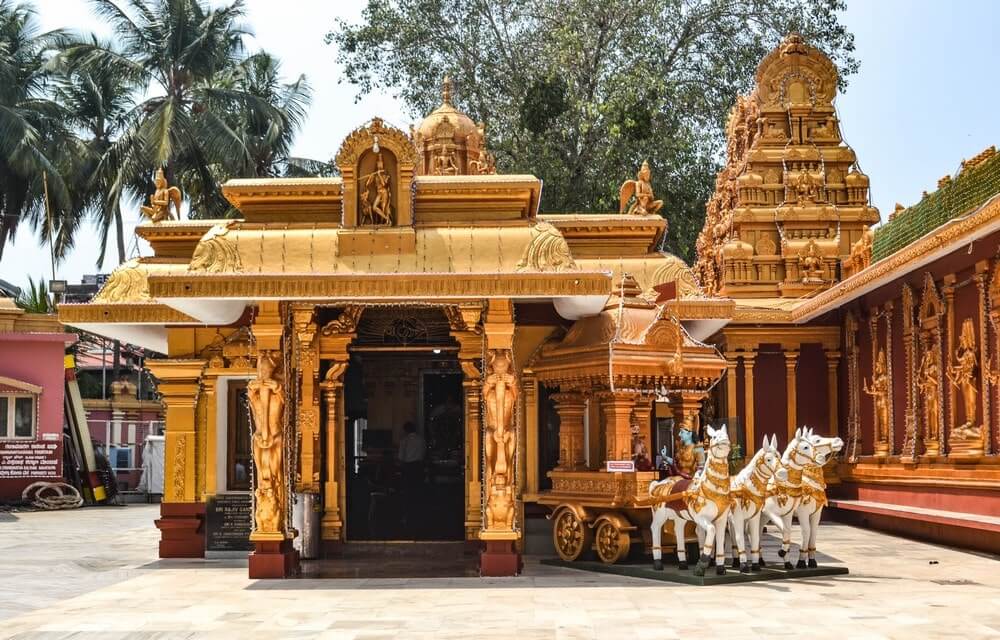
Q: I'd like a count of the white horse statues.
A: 4